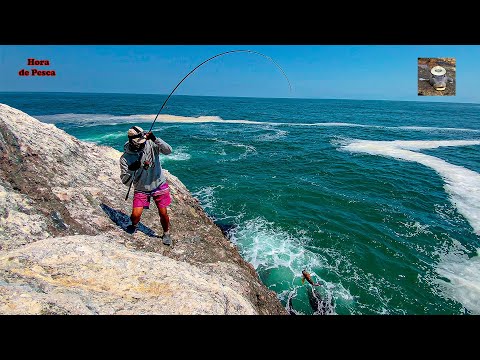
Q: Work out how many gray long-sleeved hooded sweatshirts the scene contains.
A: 1